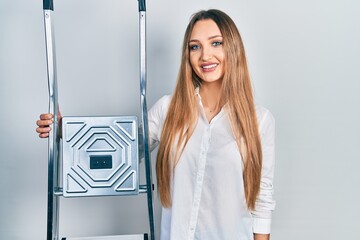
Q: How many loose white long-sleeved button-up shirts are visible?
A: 1